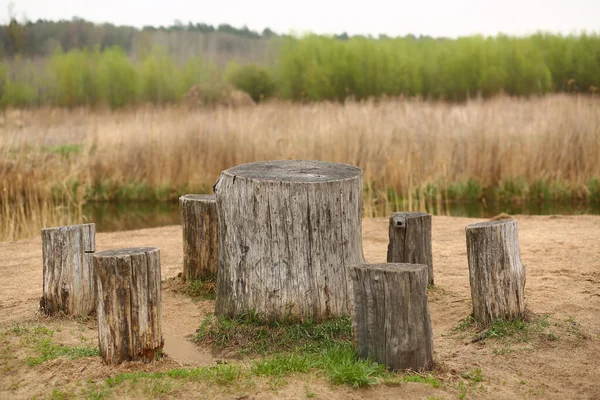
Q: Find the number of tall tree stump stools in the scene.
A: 6